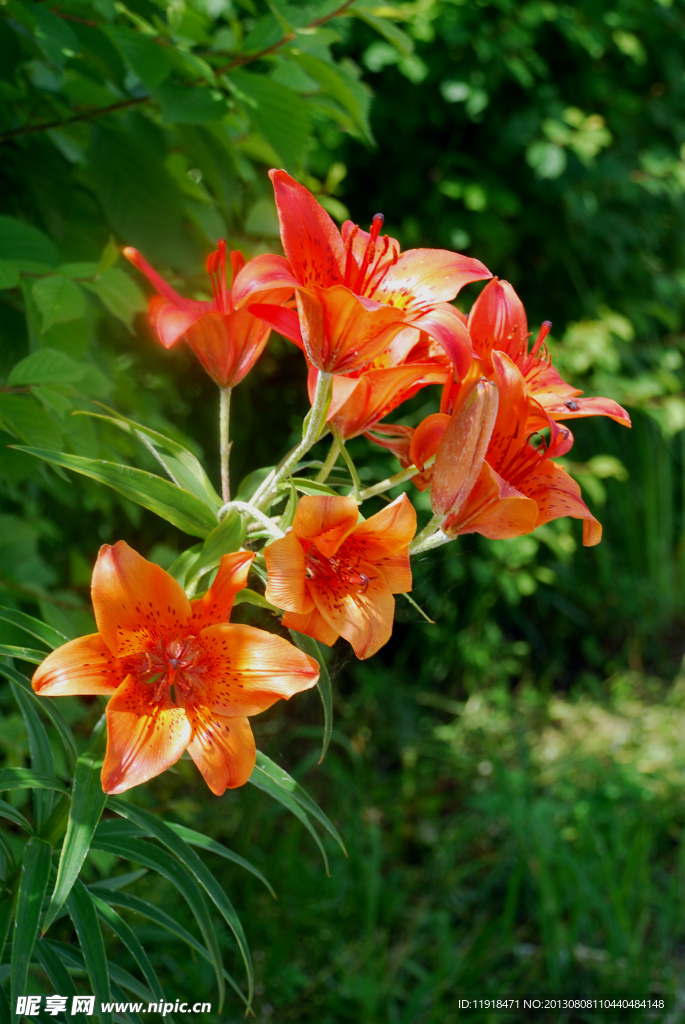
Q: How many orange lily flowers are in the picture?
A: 7